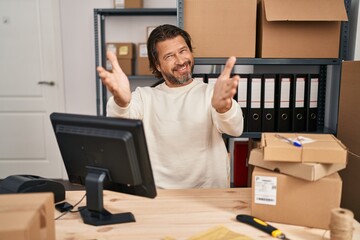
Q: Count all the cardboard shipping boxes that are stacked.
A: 3